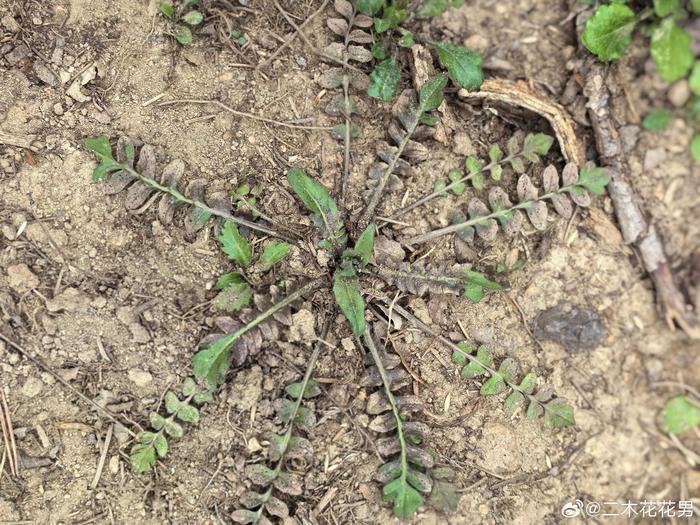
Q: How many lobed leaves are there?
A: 11